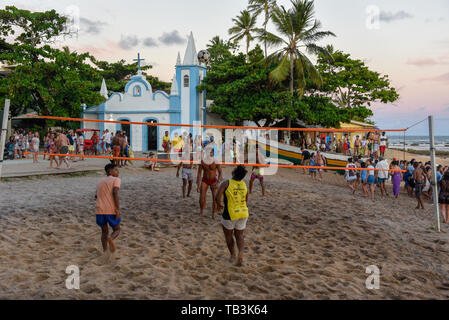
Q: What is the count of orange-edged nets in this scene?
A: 1